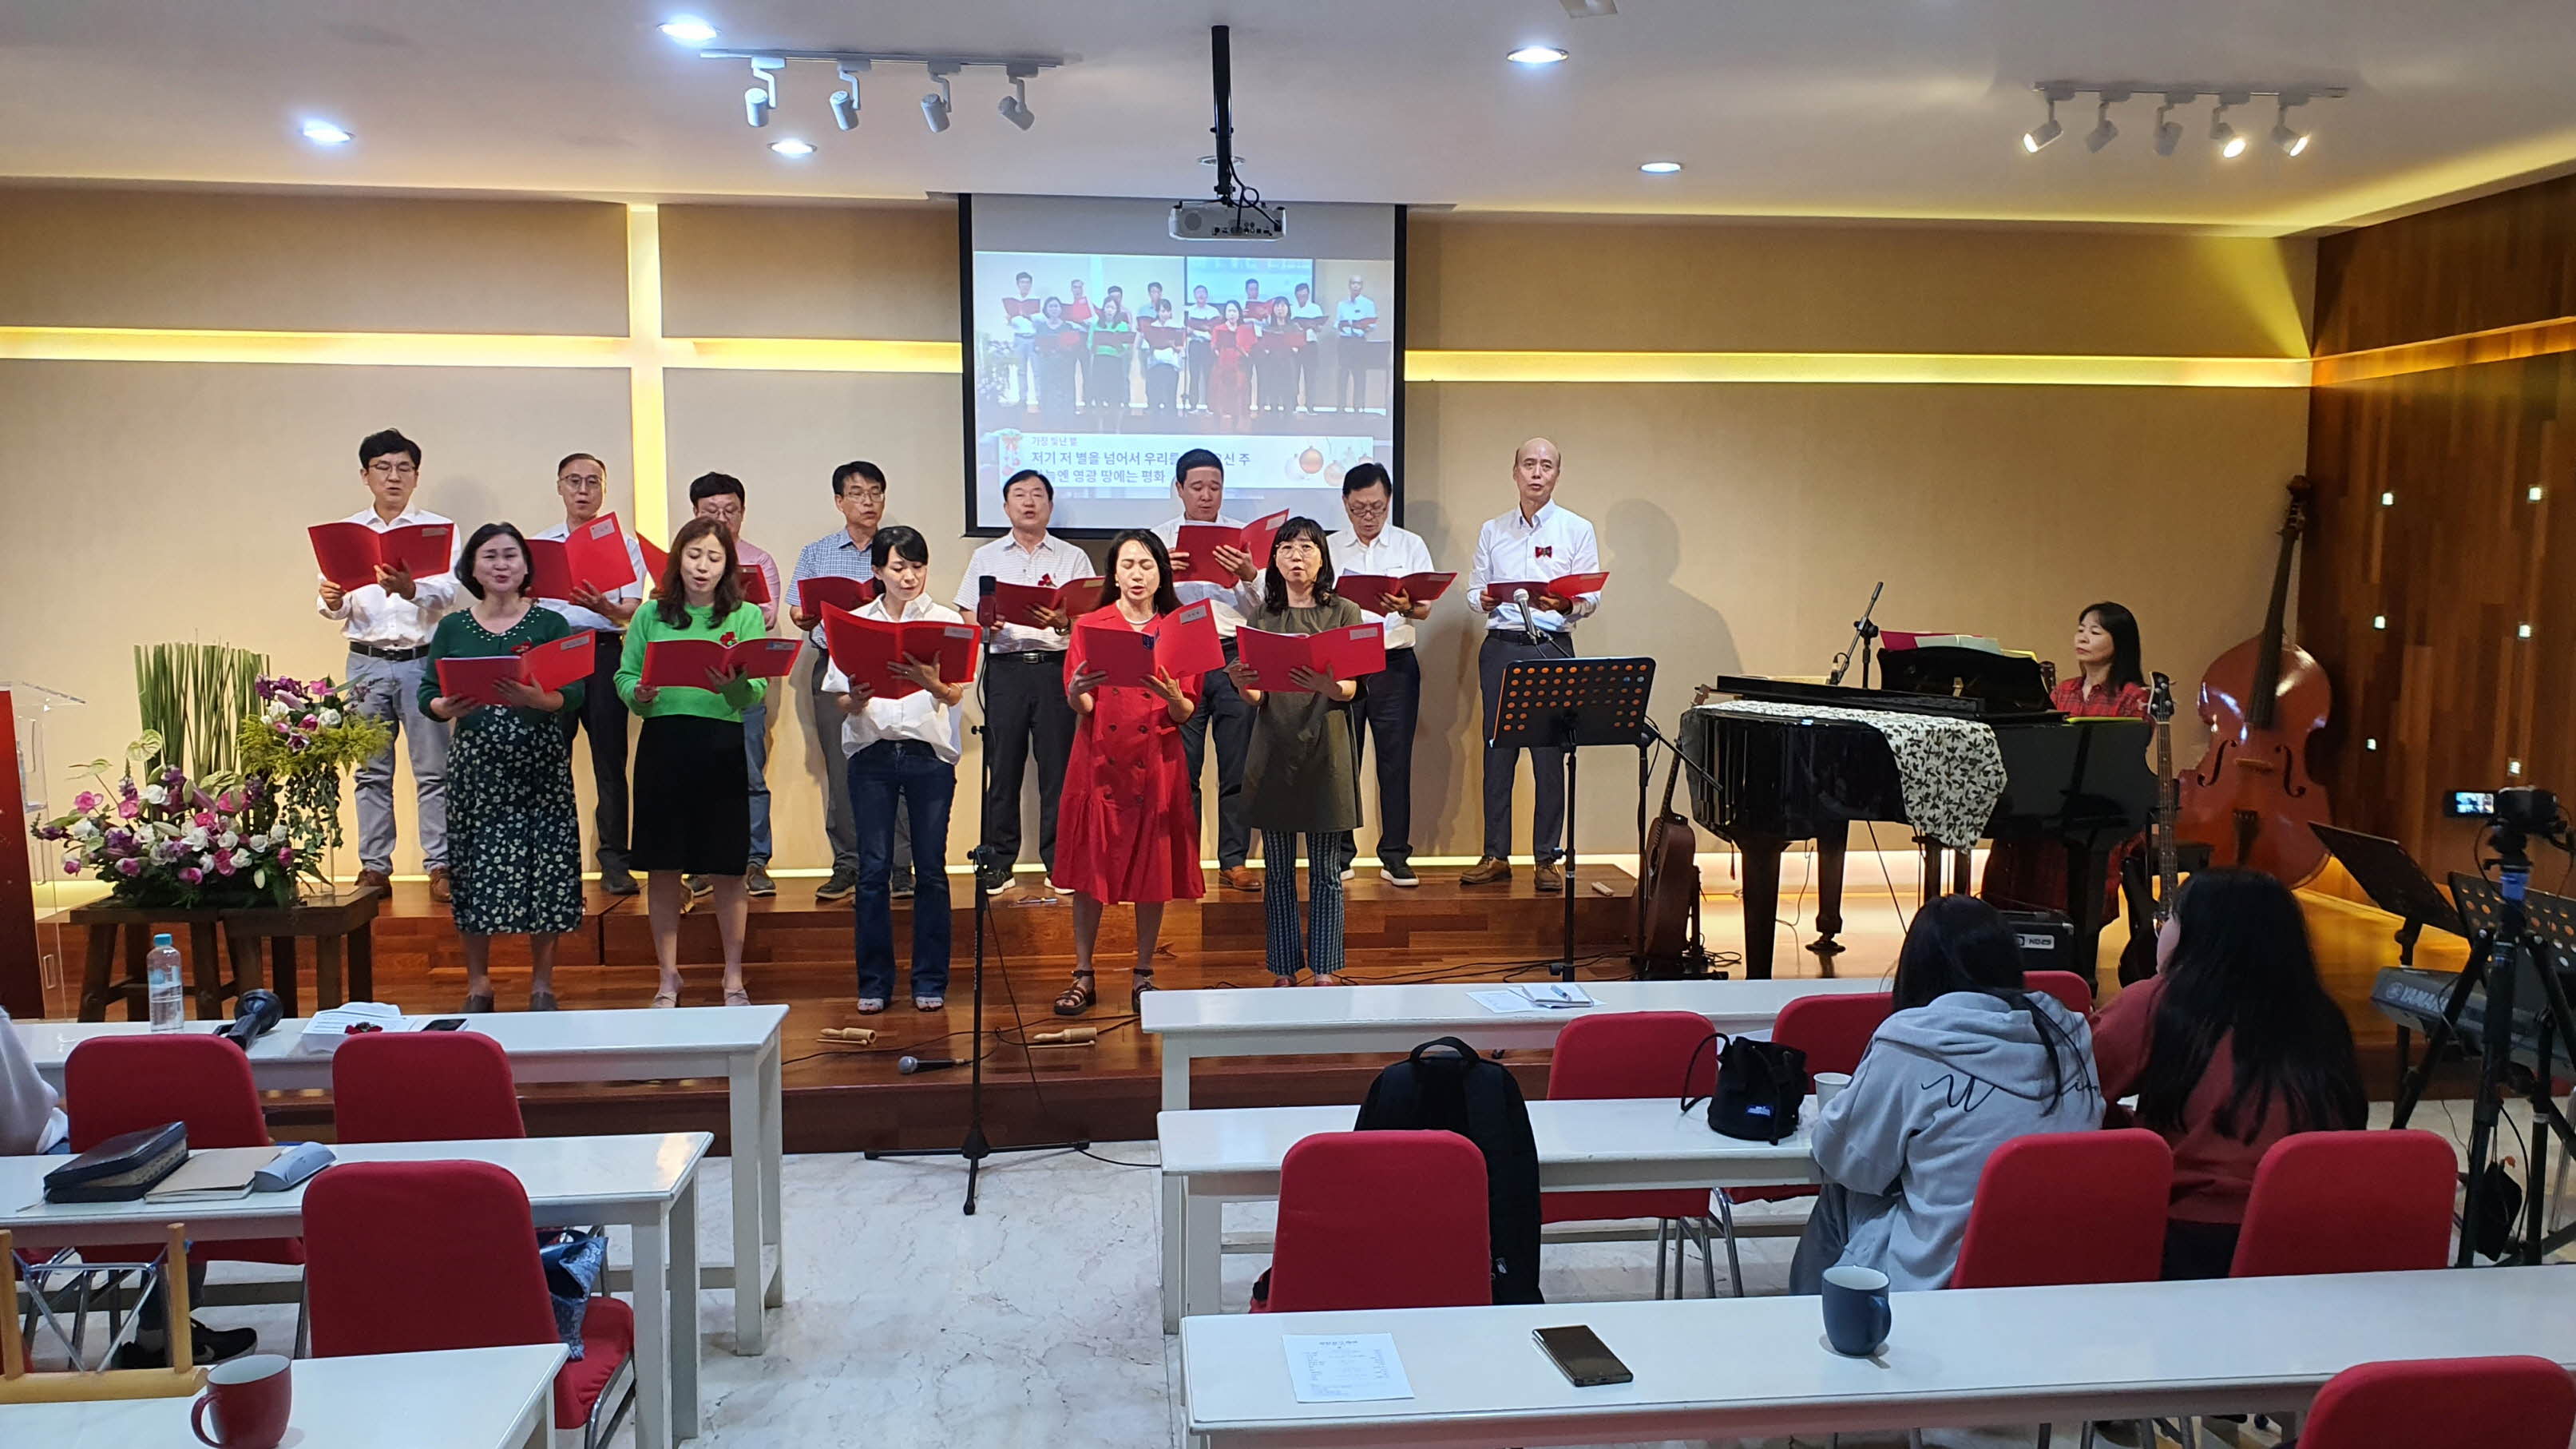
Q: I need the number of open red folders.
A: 13